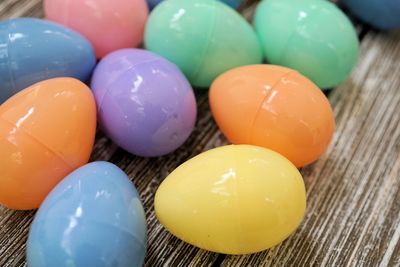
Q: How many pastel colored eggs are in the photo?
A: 11